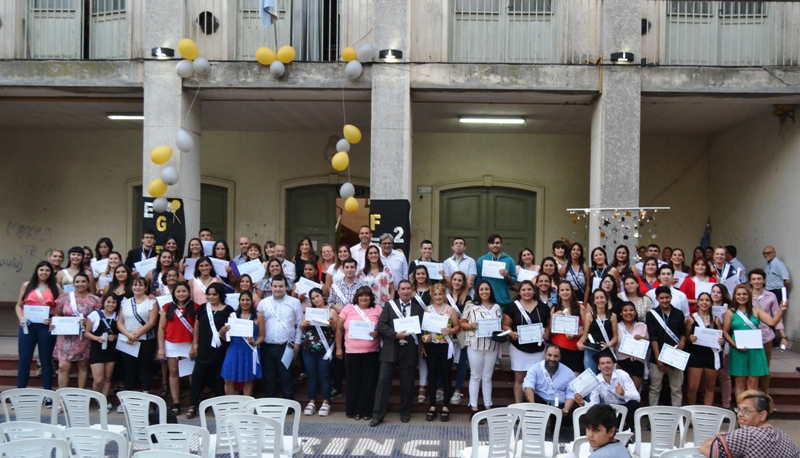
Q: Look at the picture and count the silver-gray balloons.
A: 10